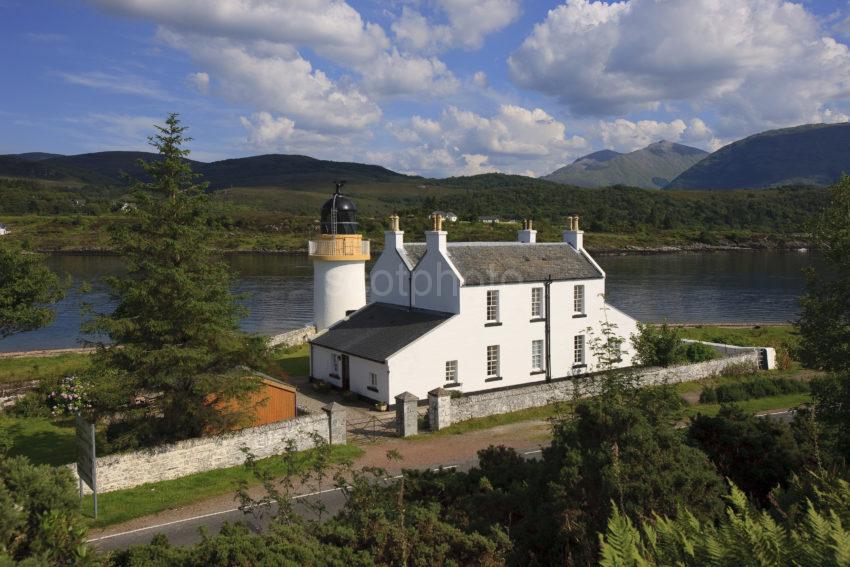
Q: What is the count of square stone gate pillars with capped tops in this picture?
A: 3